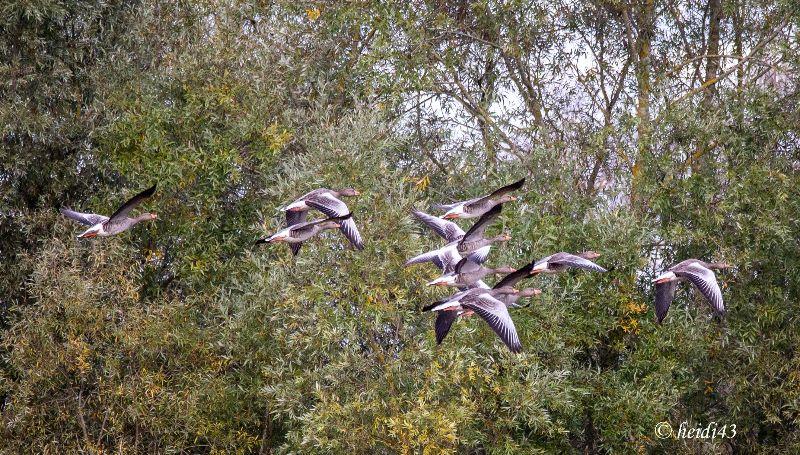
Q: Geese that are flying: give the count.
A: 10